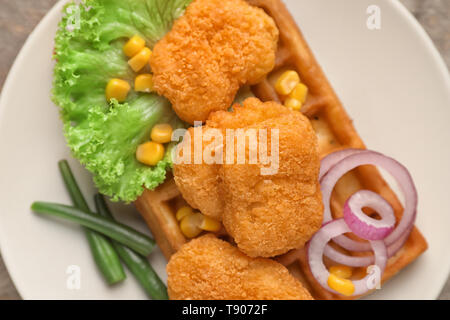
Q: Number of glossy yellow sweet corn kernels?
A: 14